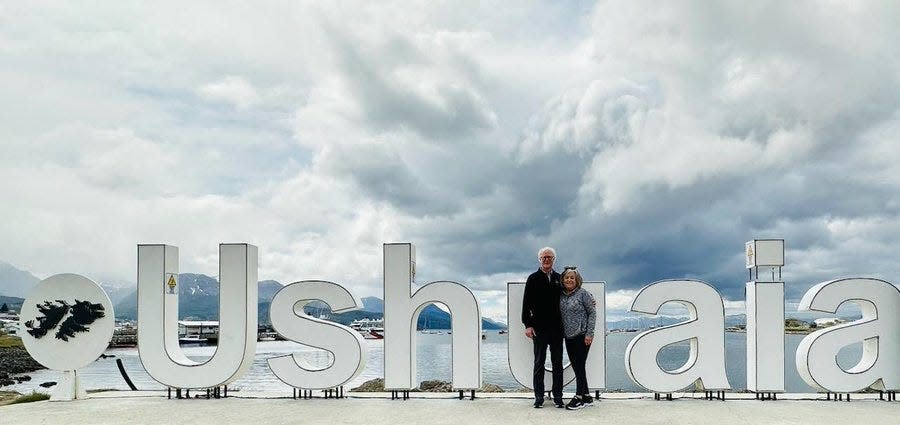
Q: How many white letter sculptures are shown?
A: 7